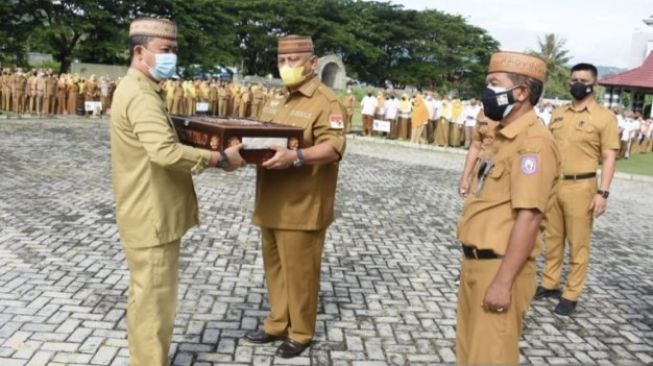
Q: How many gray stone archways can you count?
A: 1